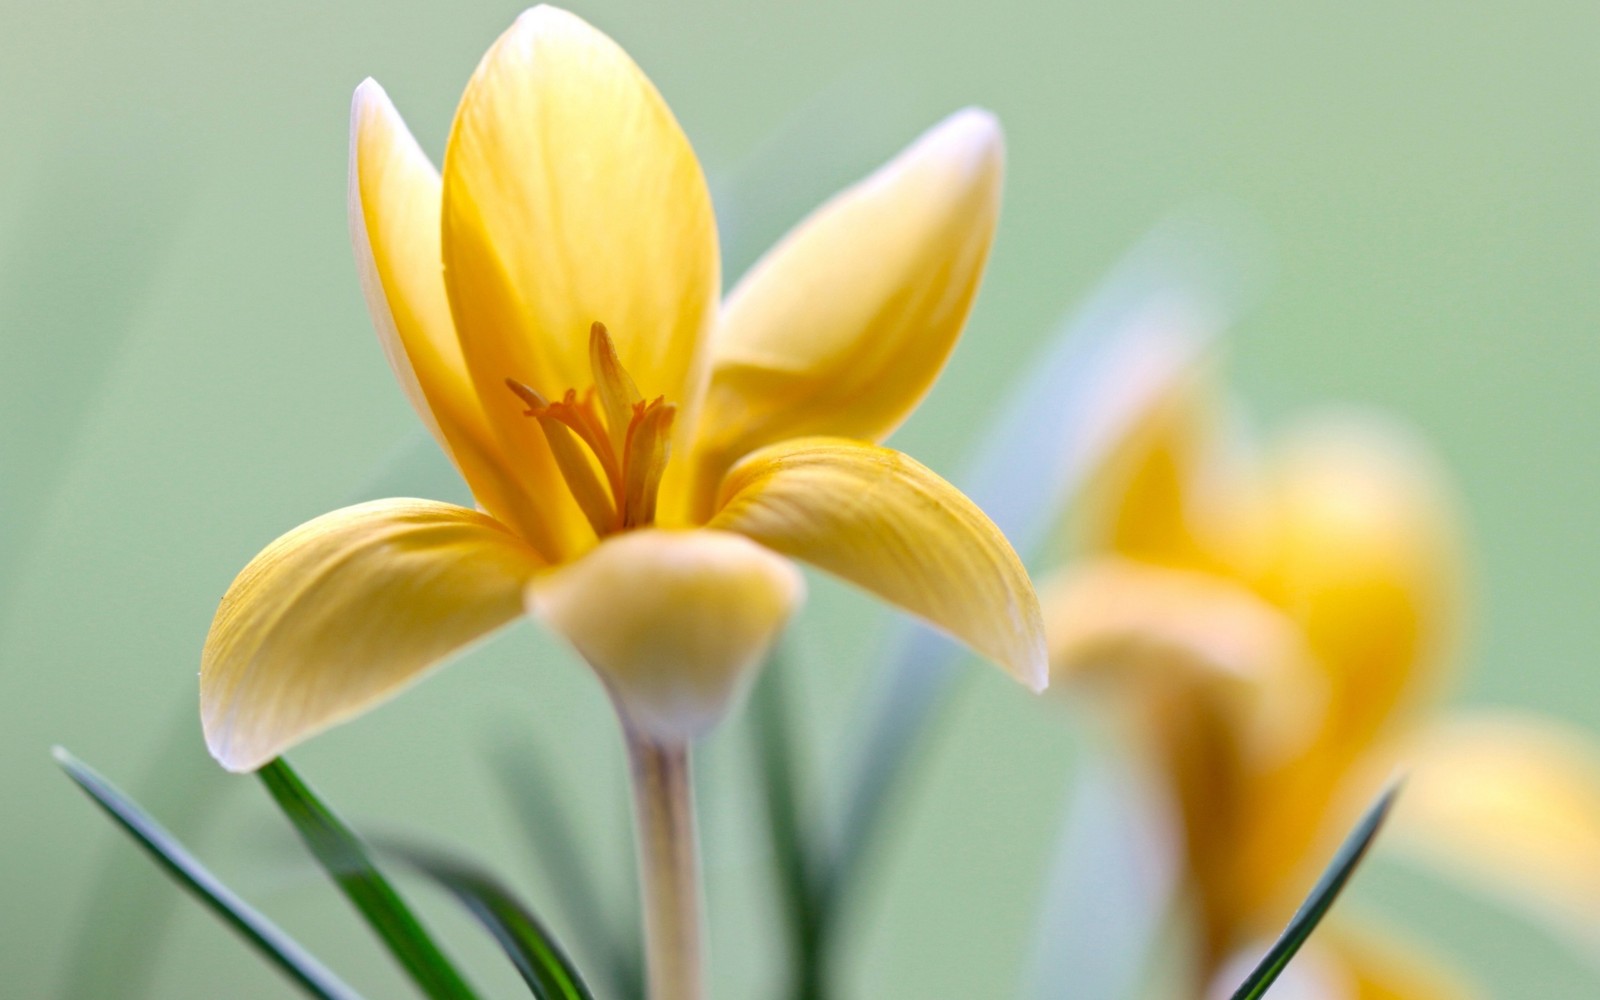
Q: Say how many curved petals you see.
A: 3